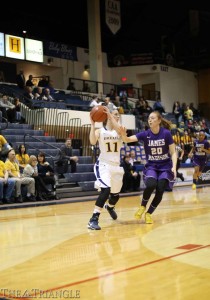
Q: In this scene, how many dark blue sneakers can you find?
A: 2